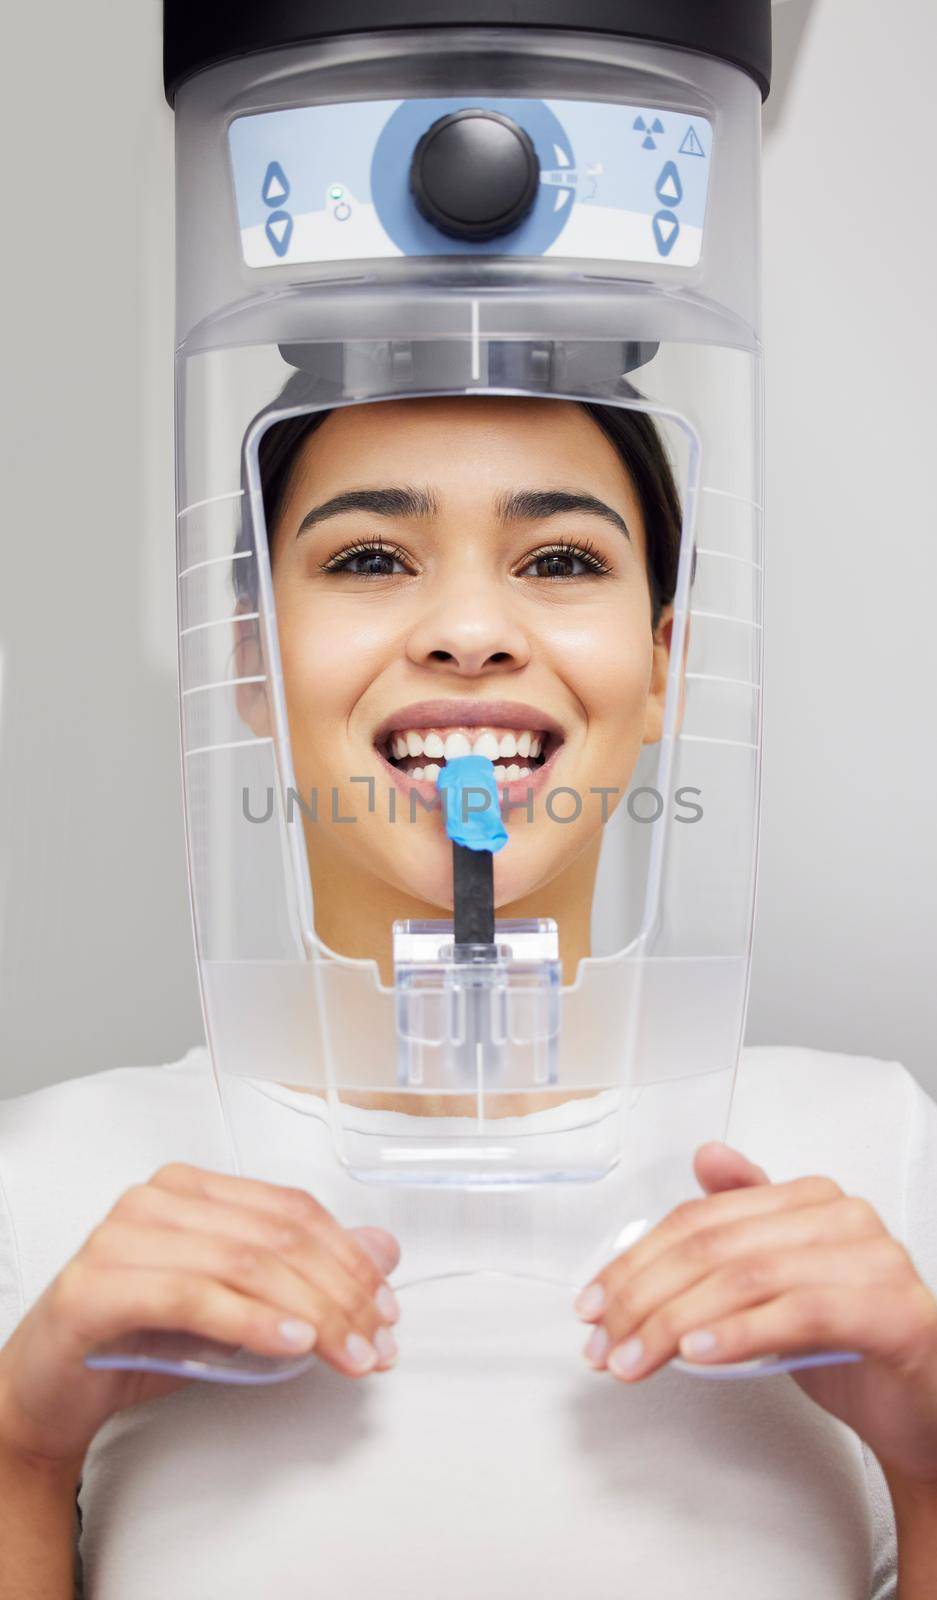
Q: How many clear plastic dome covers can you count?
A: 1